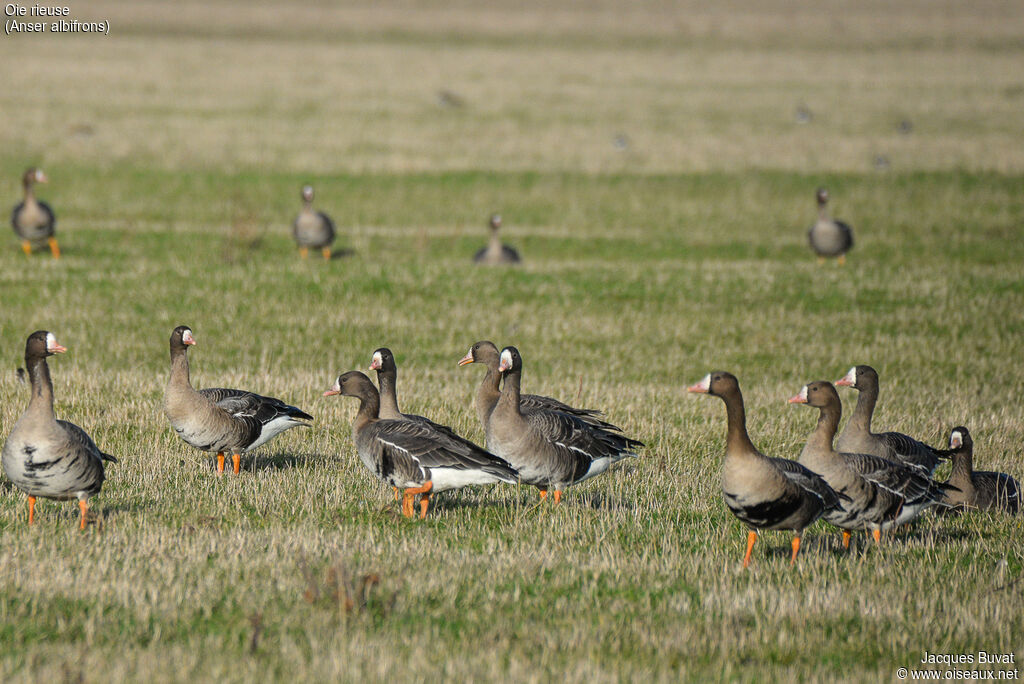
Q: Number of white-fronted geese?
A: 14